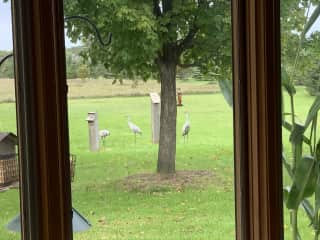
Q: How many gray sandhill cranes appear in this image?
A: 3